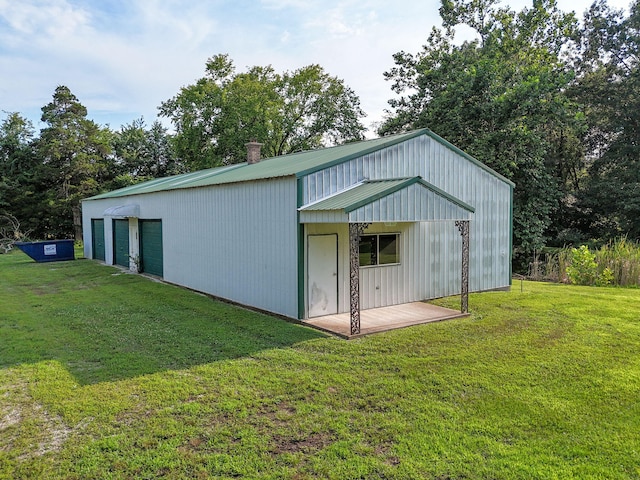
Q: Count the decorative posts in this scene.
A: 2